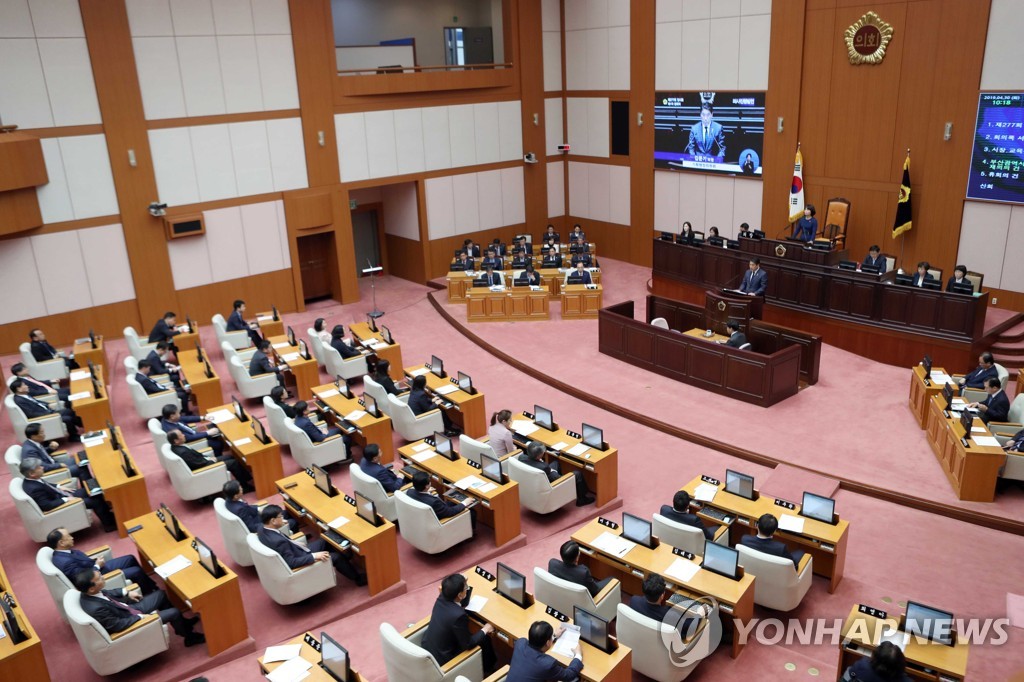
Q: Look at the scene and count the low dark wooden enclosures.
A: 1